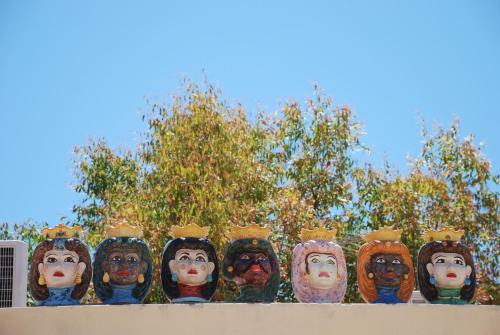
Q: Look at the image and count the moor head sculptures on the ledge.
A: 7